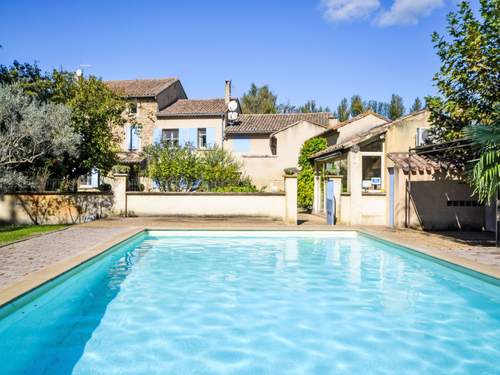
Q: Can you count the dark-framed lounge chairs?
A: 0